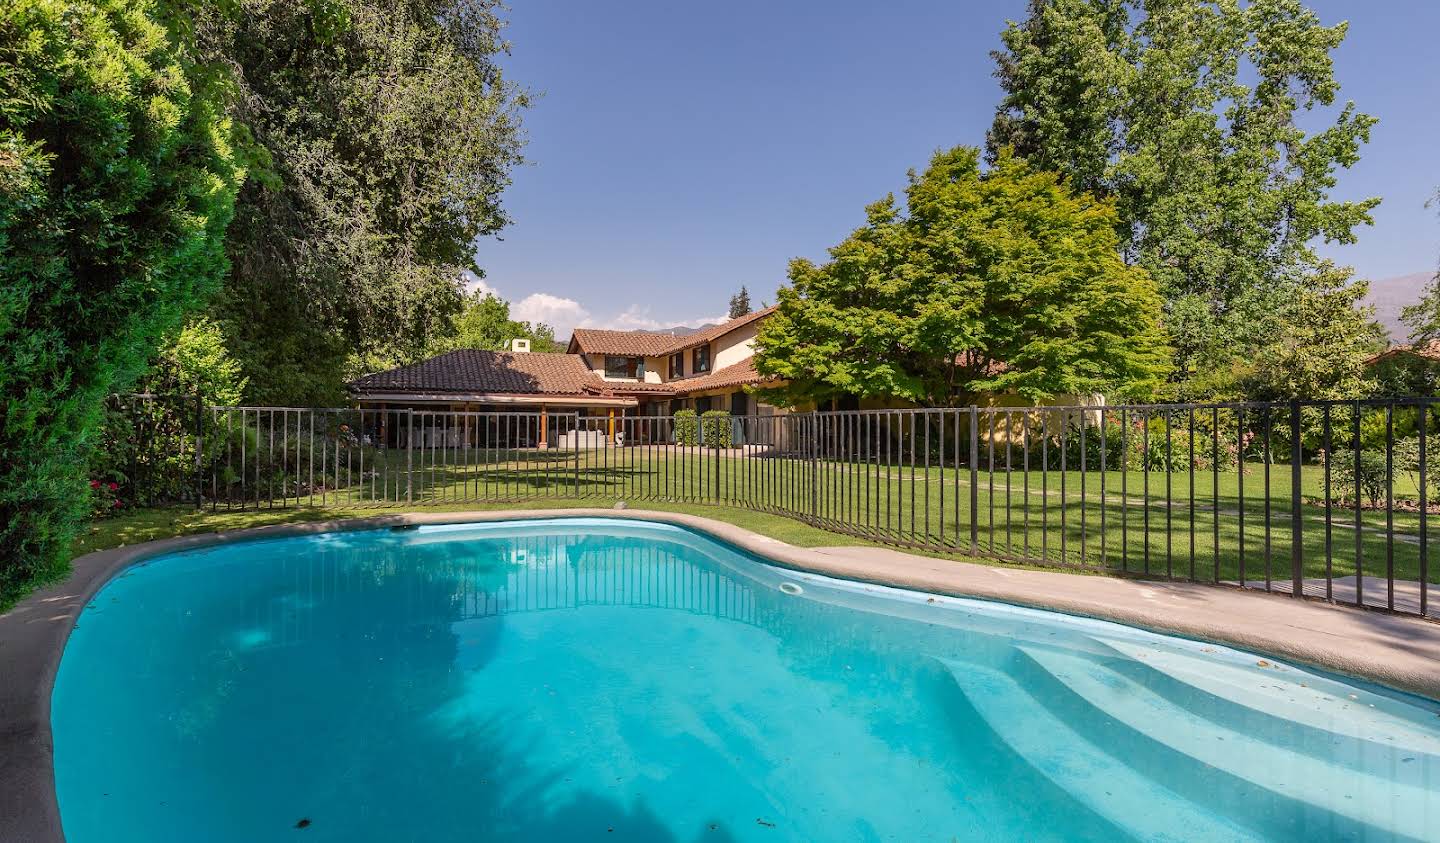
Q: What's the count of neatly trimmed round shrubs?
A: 2